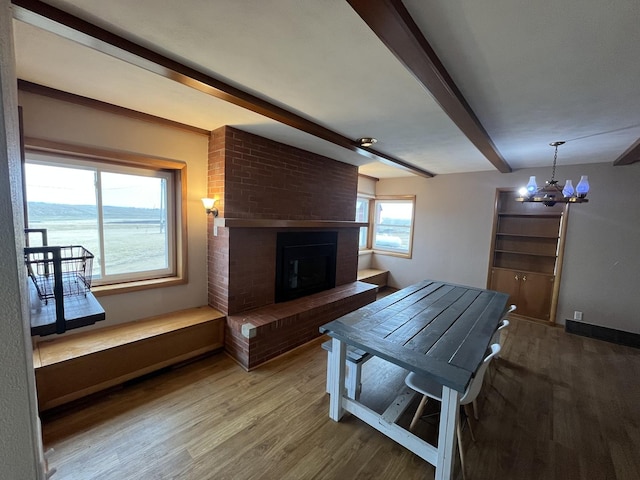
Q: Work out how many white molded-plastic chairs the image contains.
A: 3